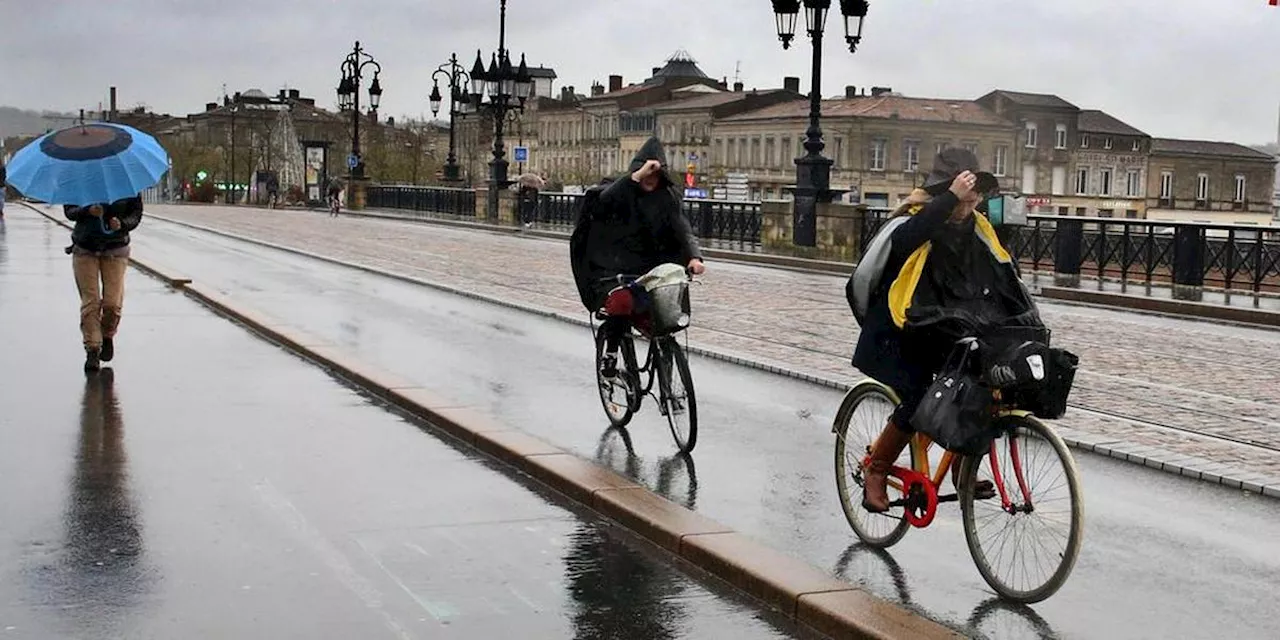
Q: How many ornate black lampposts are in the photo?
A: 4